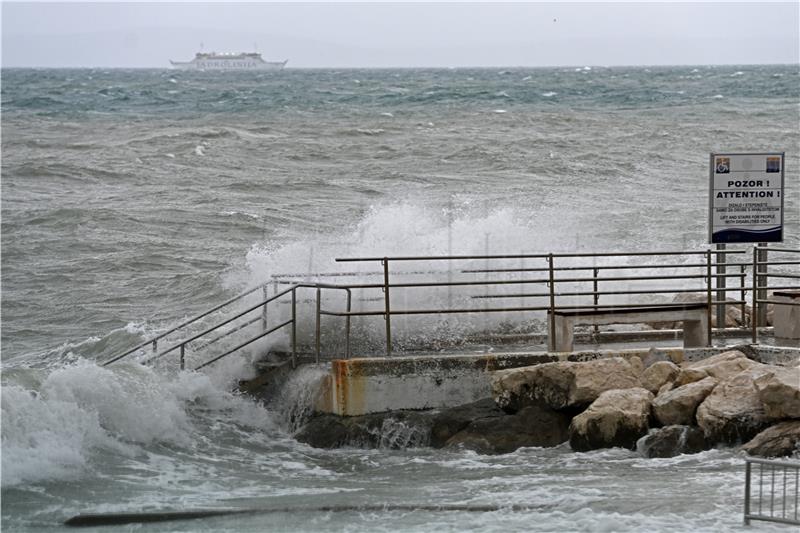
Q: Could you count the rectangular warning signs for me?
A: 1